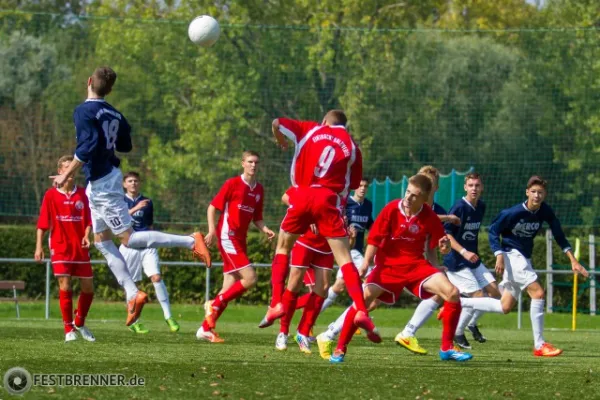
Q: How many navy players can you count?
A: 6